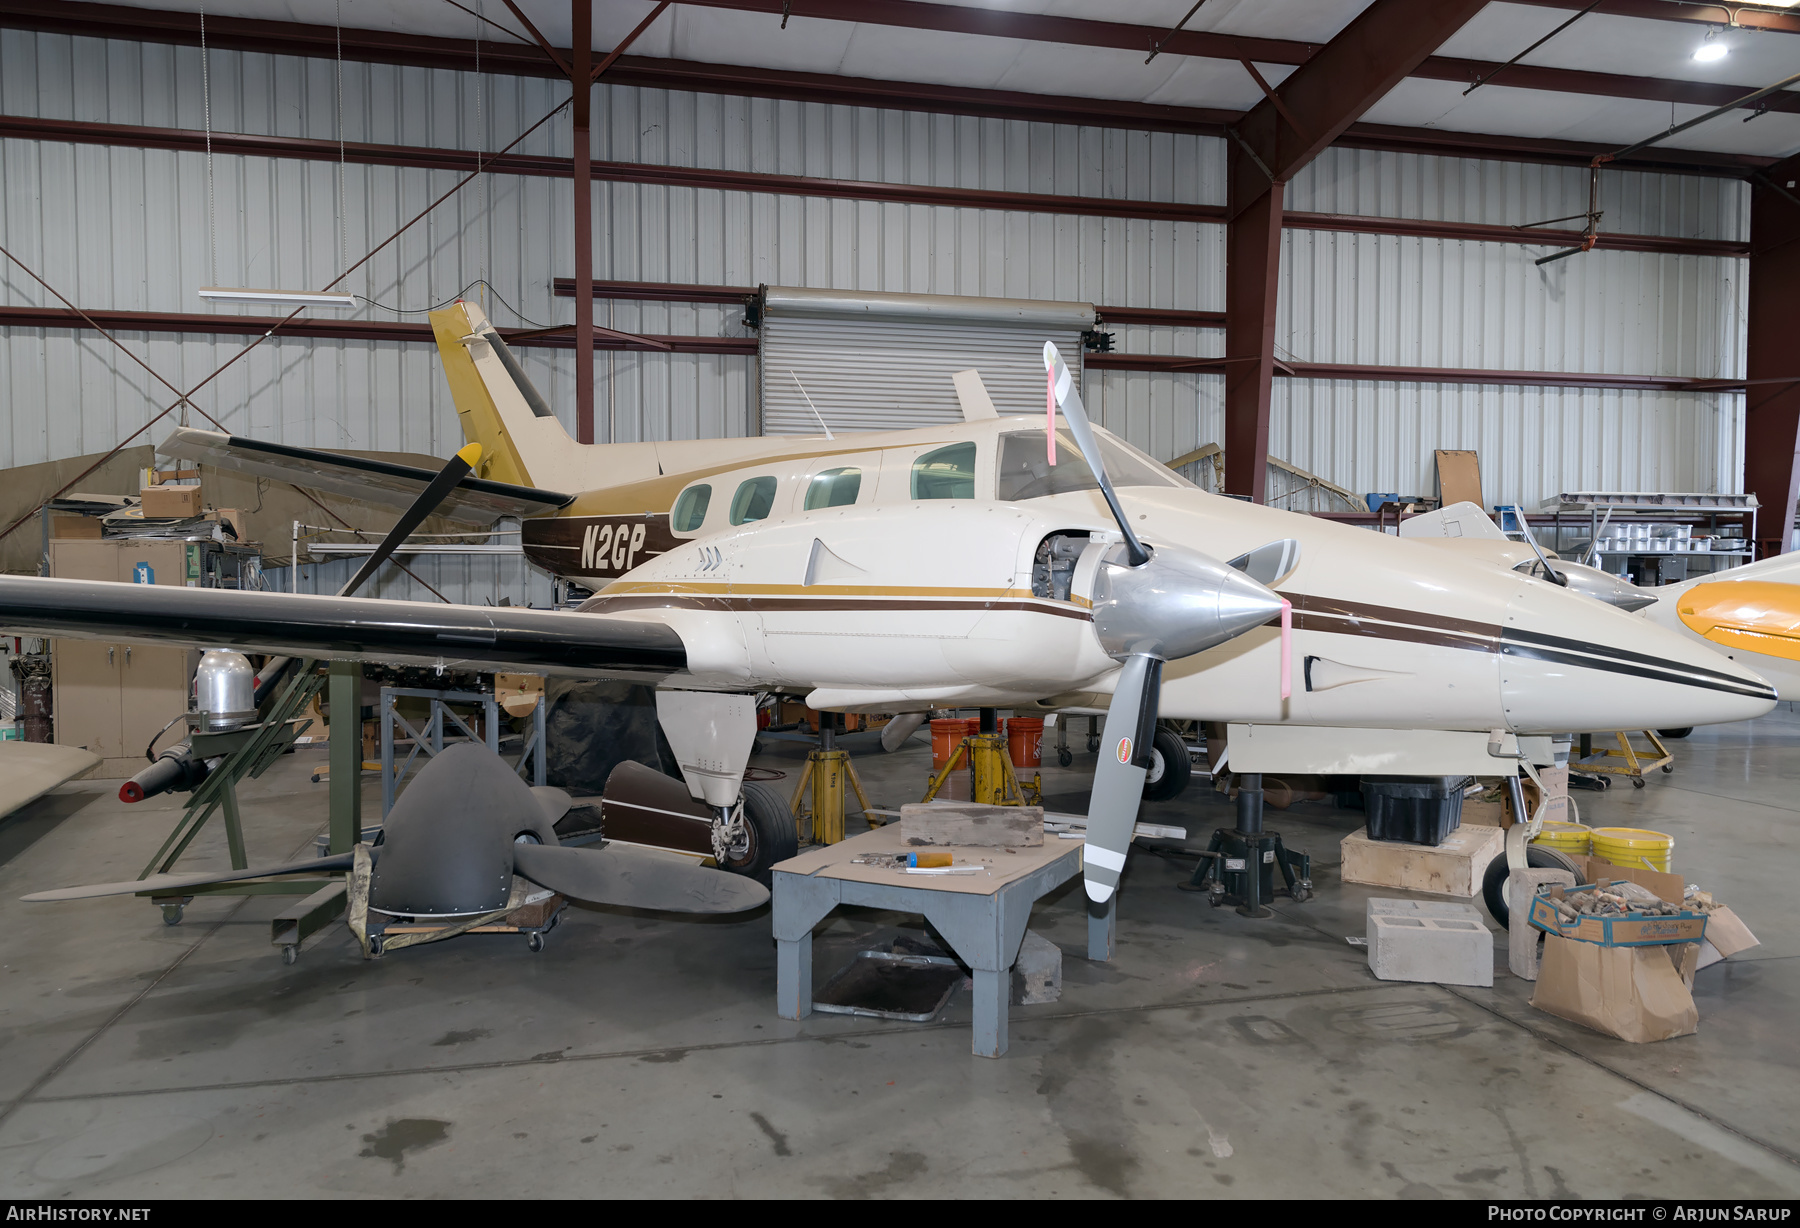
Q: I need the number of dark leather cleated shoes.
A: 0